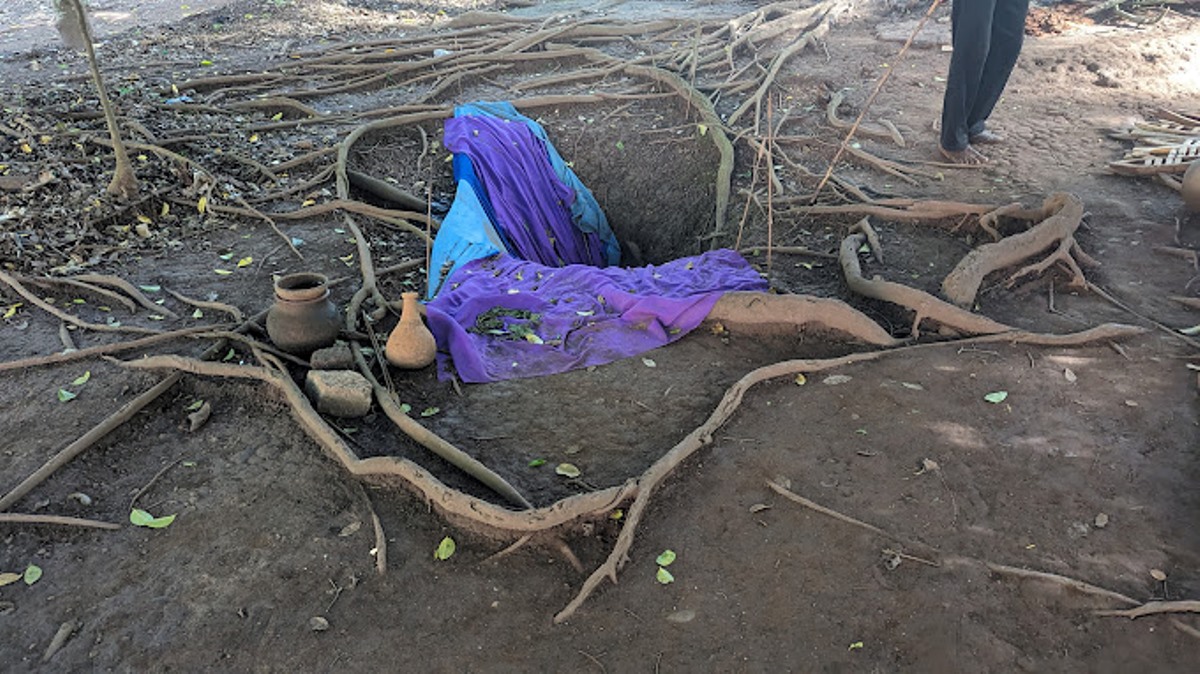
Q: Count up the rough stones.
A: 2